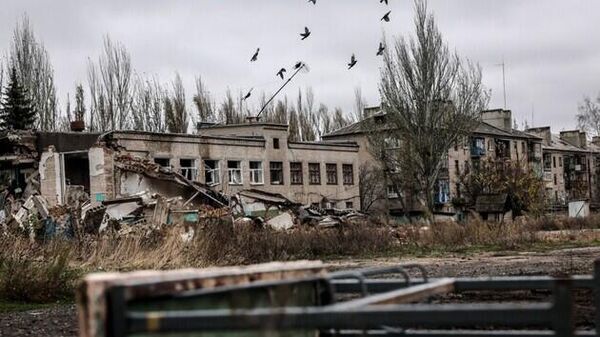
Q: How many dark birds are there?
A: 10